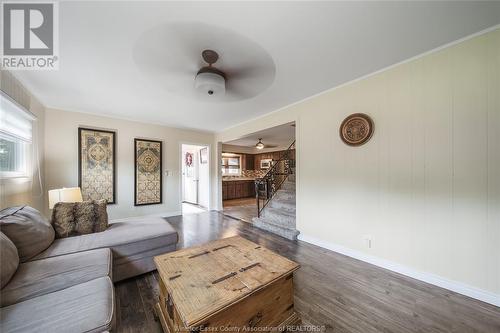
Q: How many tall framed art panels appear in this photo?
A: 2